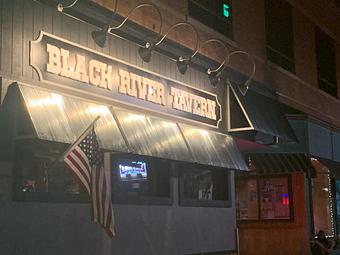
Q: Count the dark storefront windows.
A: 3